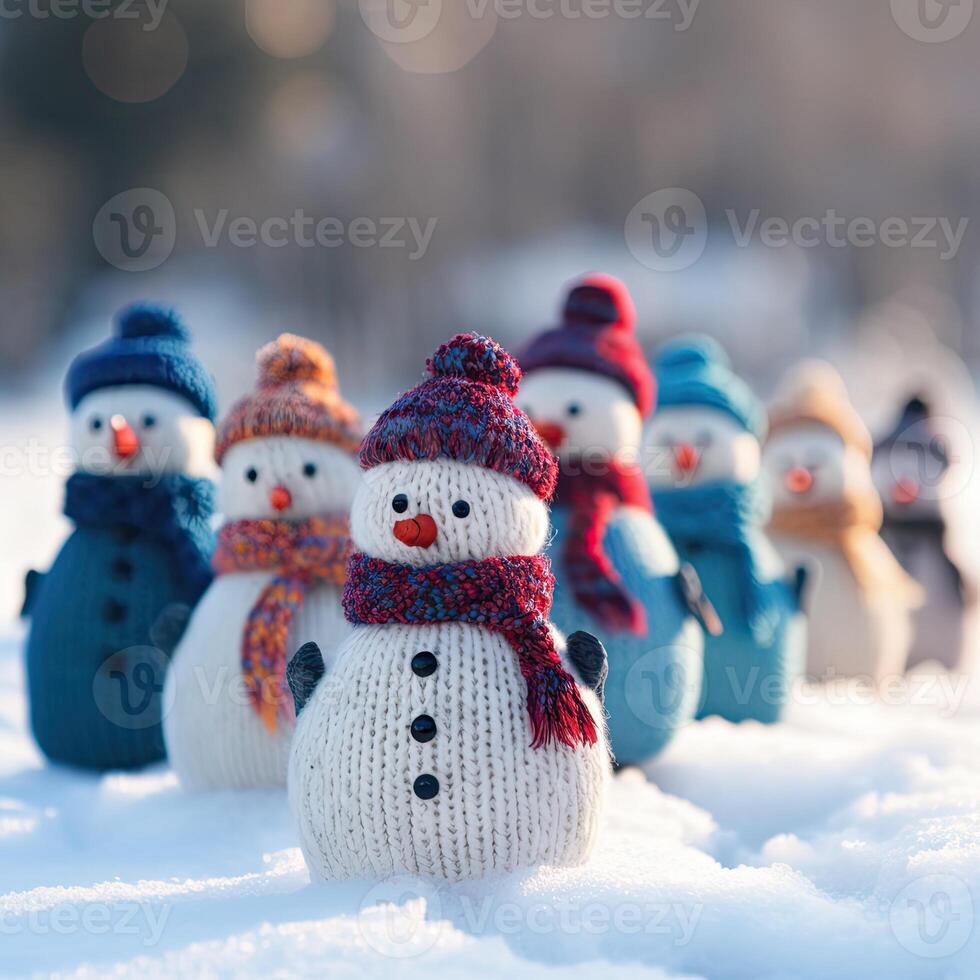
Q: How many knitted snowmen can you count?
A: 7